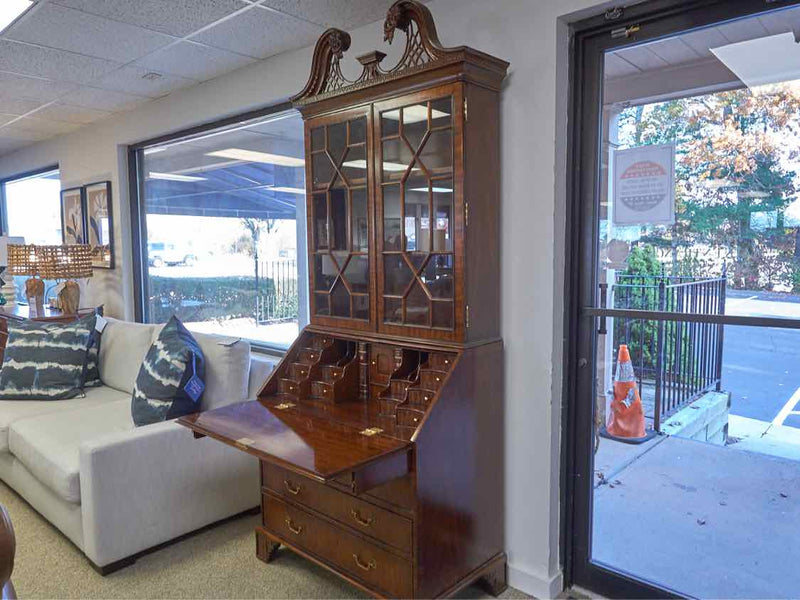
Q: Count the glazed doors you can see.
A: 3